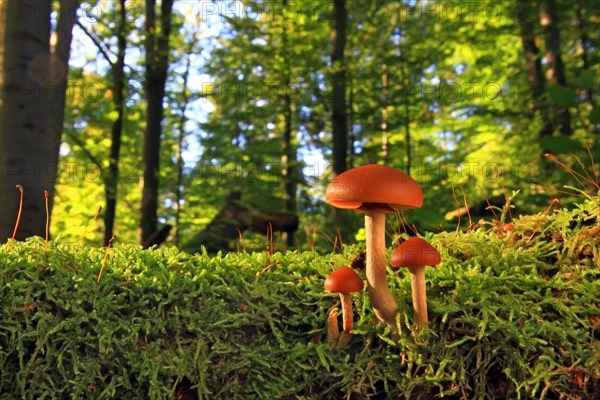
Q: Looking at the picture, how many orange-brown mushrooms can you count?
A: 3